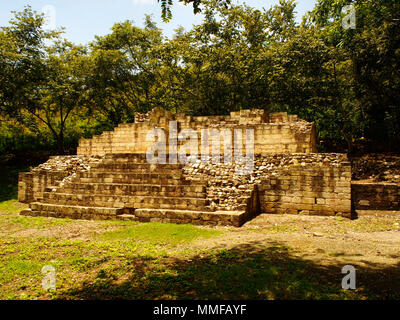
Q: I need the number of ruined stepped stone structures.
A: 1